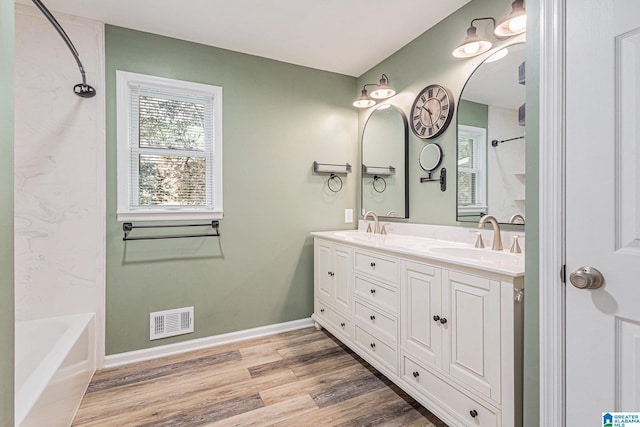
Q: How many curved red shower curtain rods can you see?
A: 0